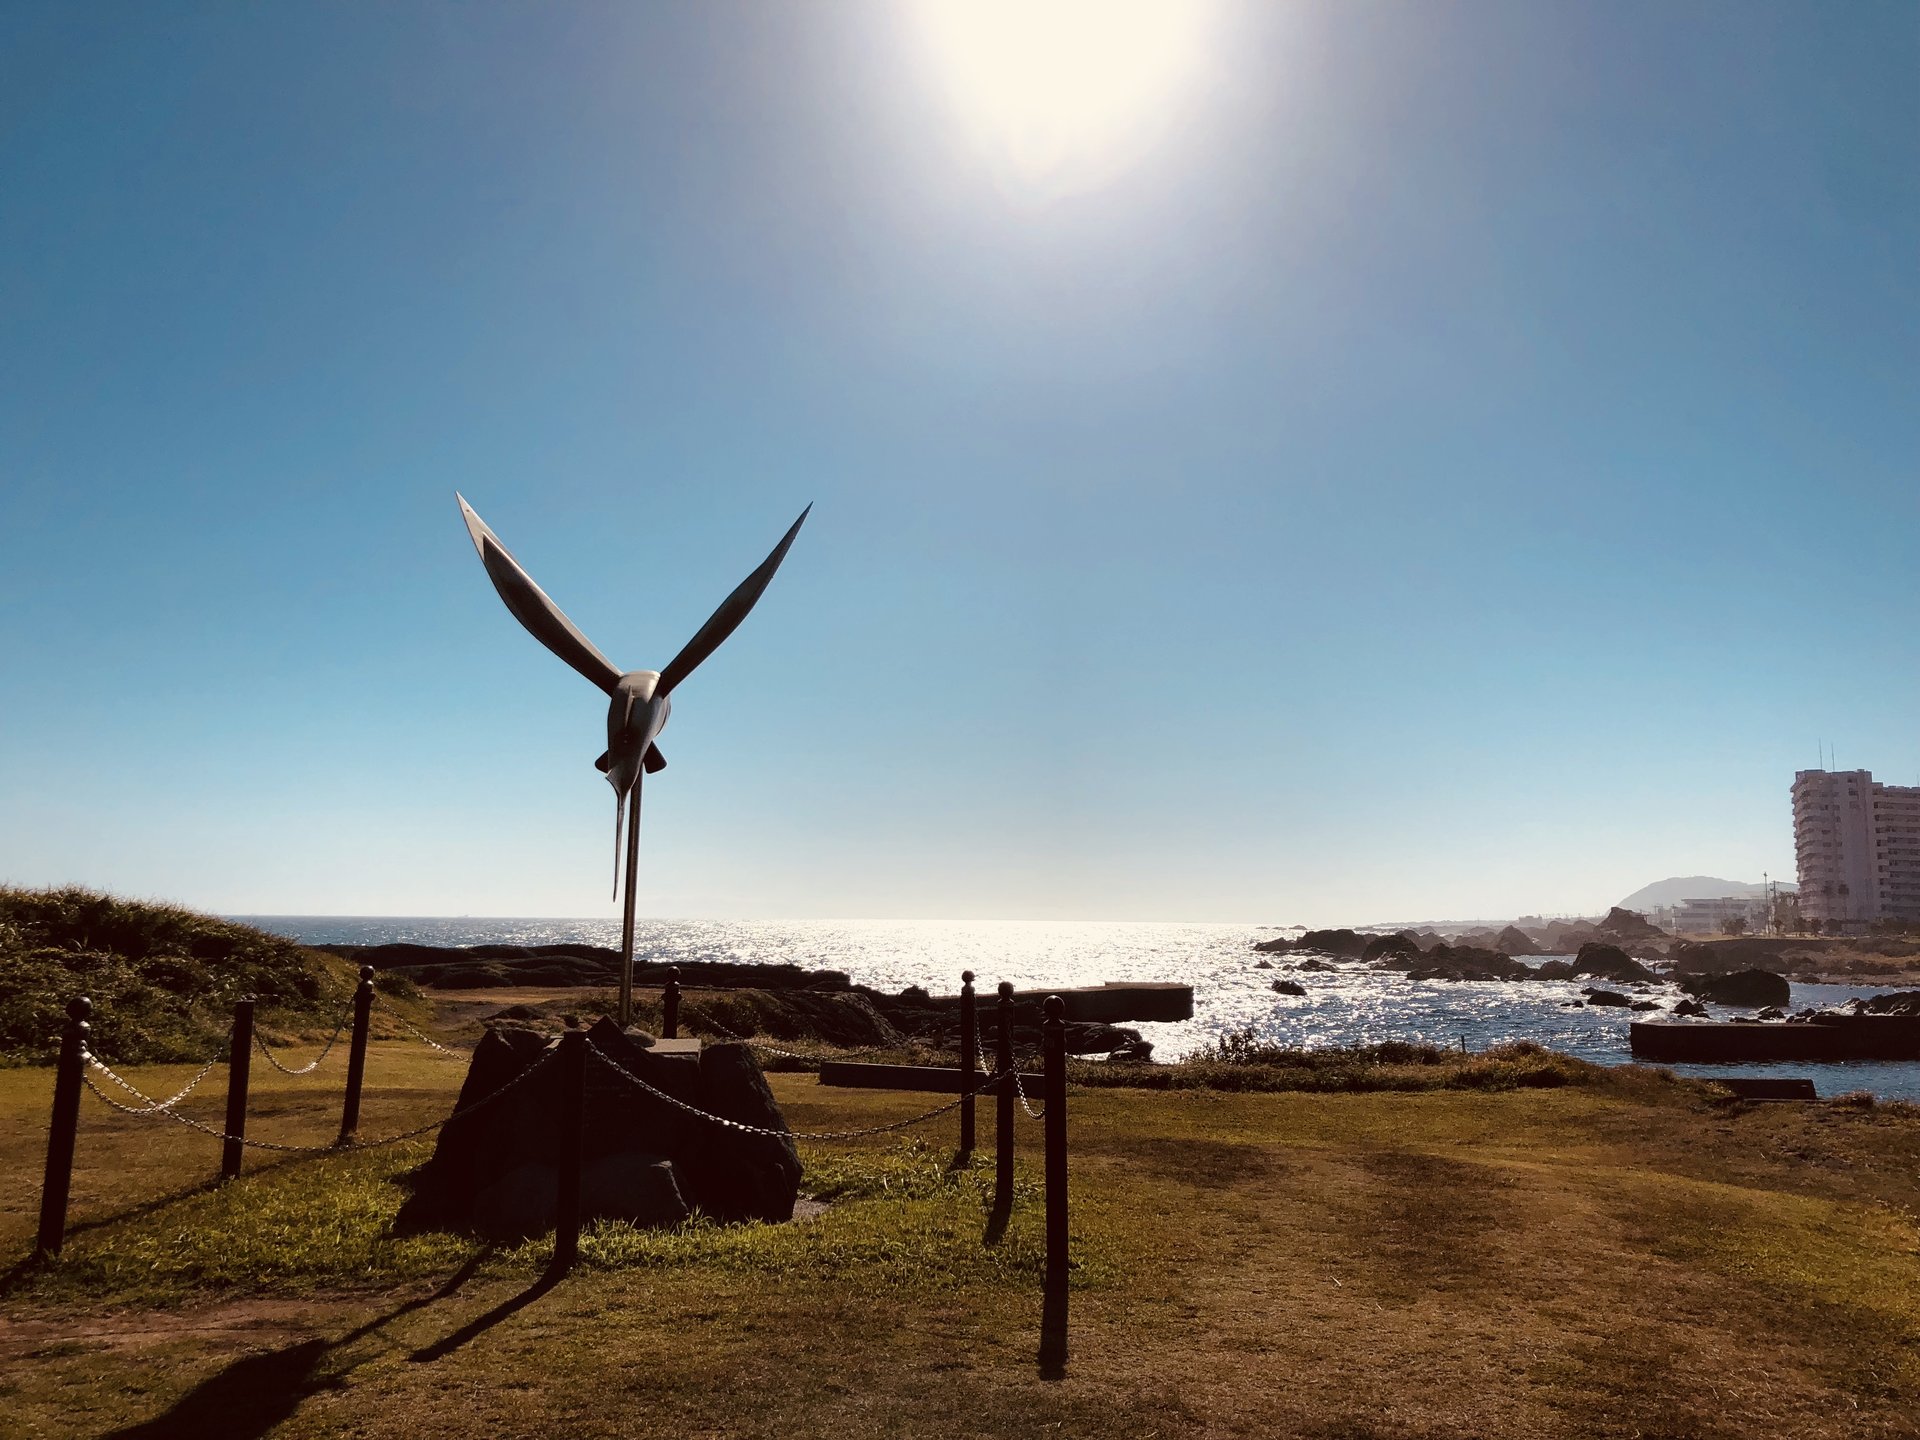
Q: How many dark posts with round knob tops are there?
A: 6